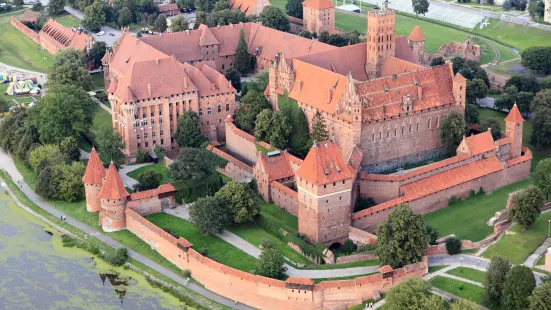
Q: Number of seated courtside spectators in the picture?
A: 0